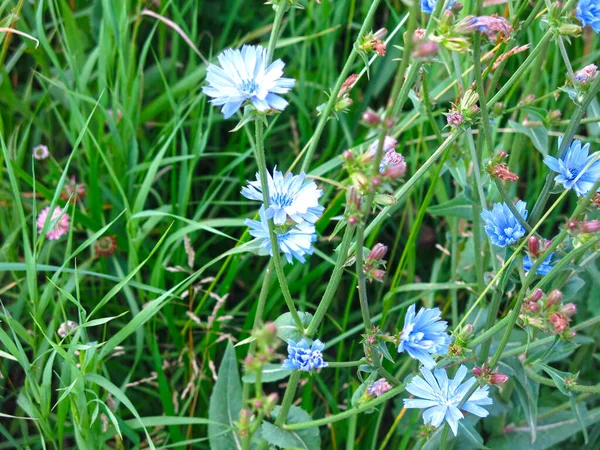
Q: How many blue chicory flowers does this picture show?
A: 11